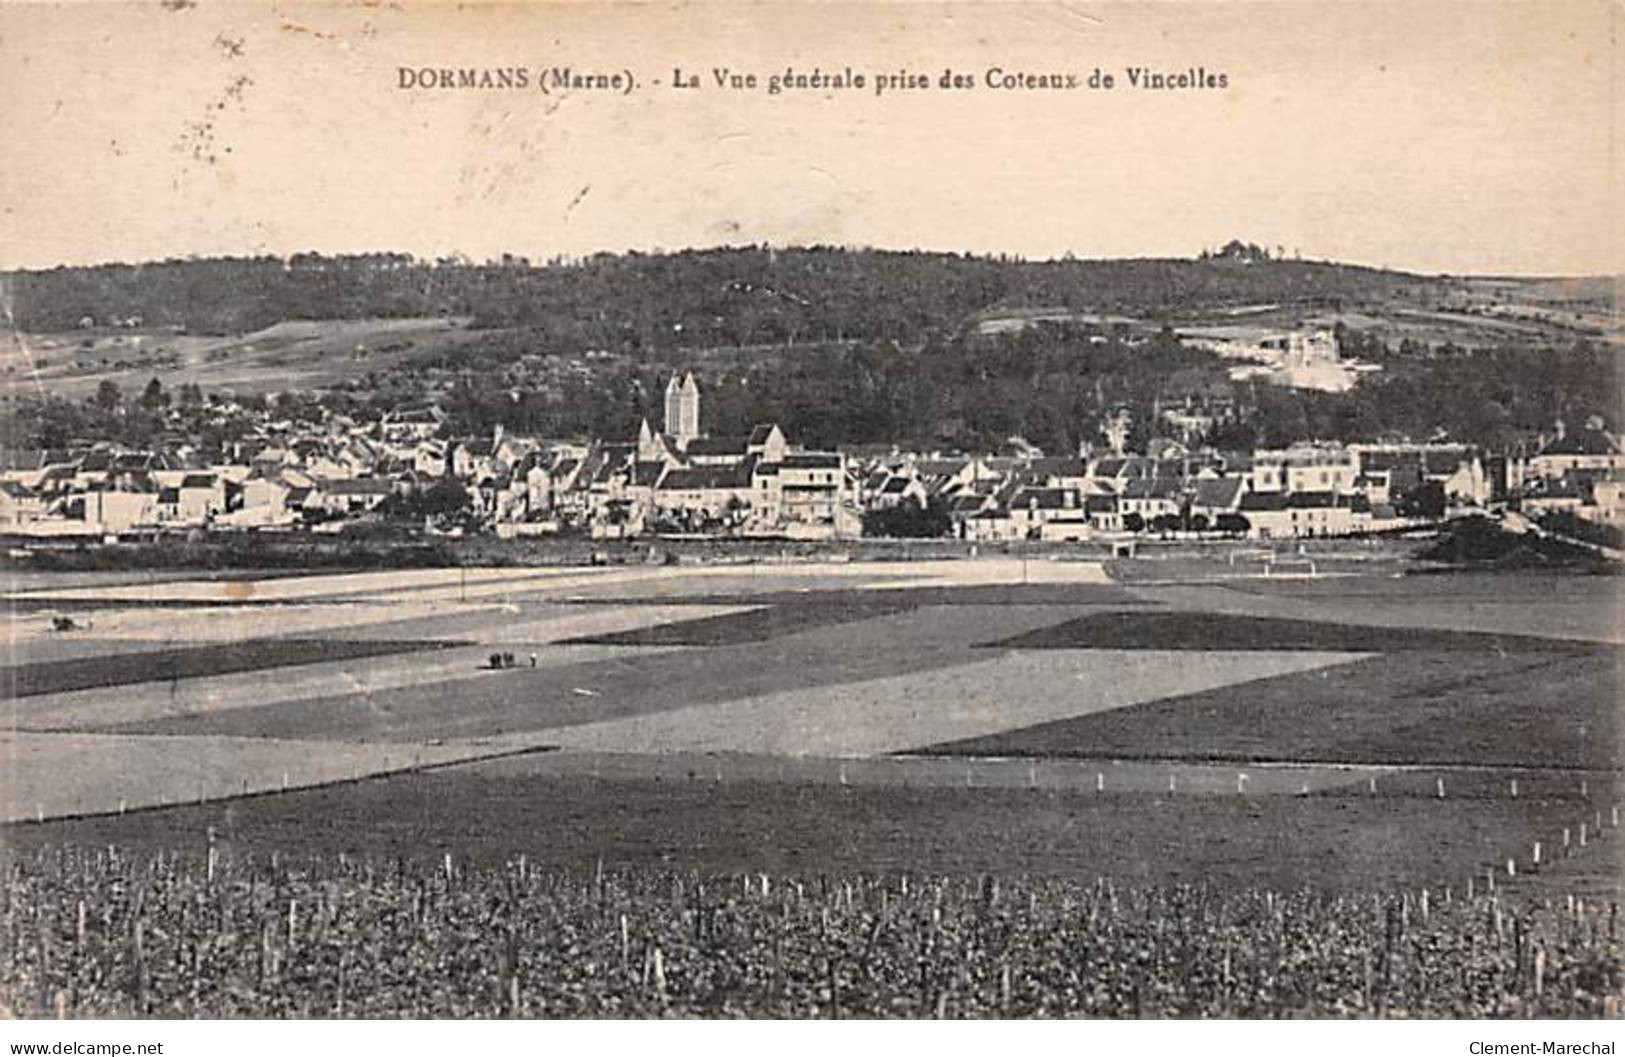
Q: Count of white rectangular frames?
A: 2